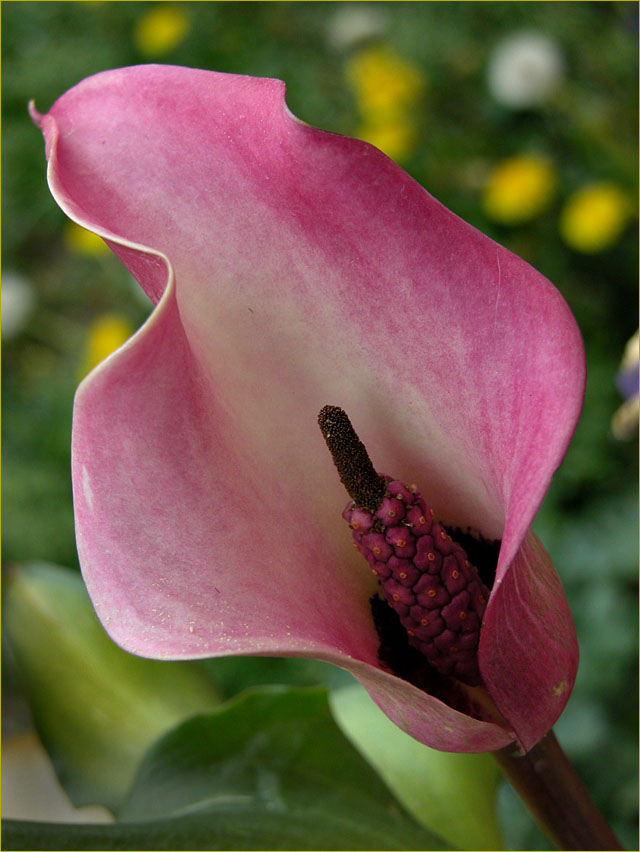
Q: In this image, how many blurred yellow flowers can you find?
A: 7